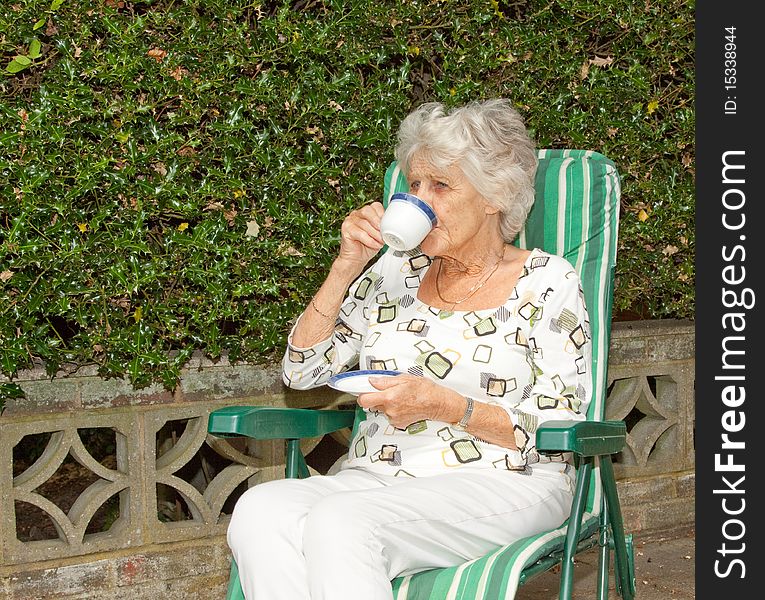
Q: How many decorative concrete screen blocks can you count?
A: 4